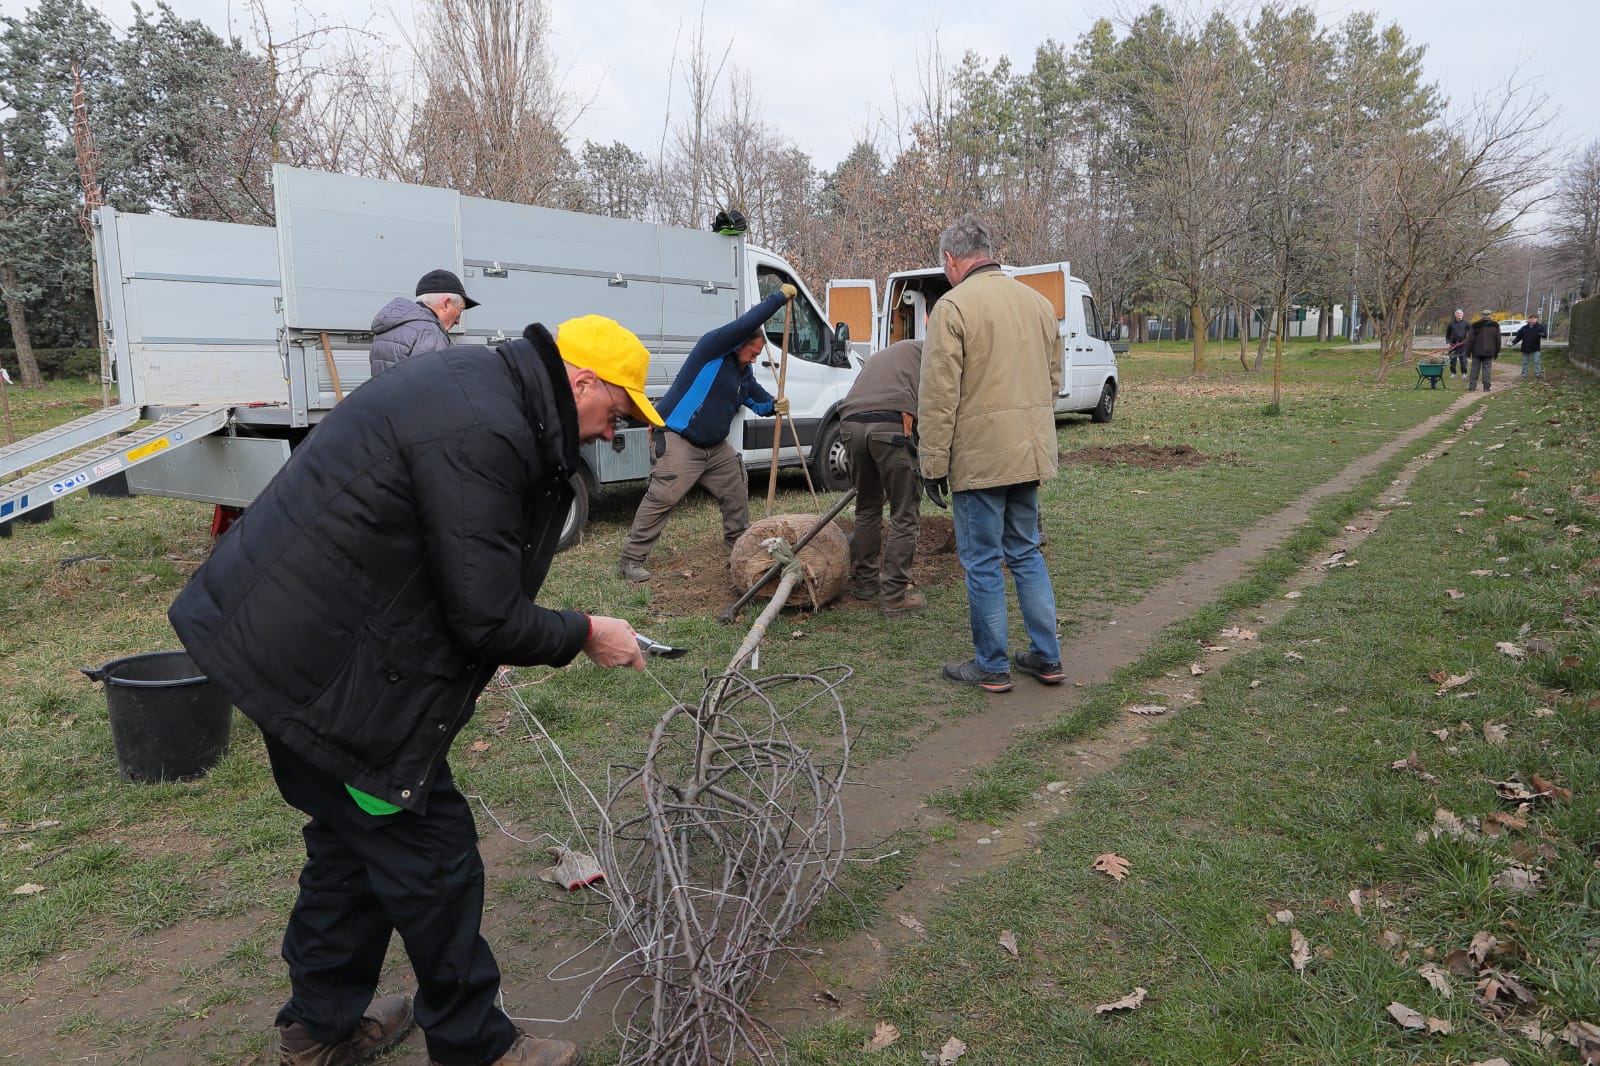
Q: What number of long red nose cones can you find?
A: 0